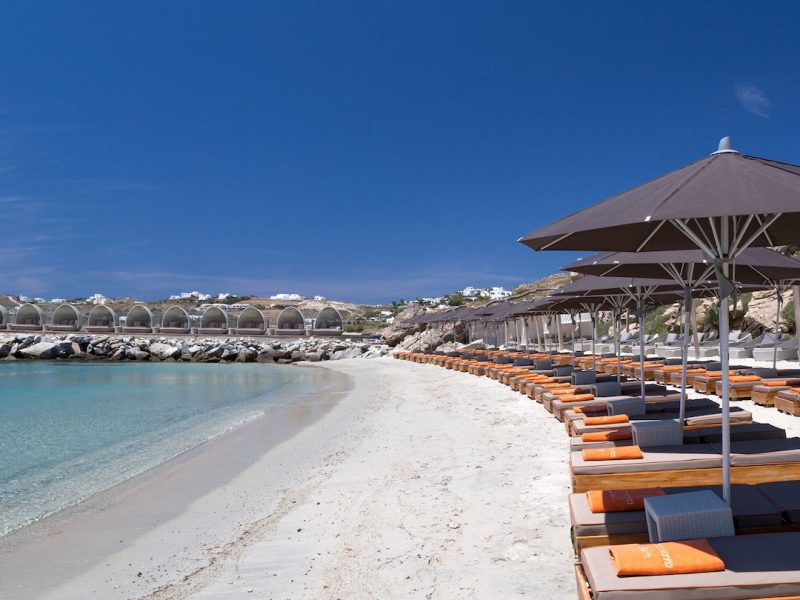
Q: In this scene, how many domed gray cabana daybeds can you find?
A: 10